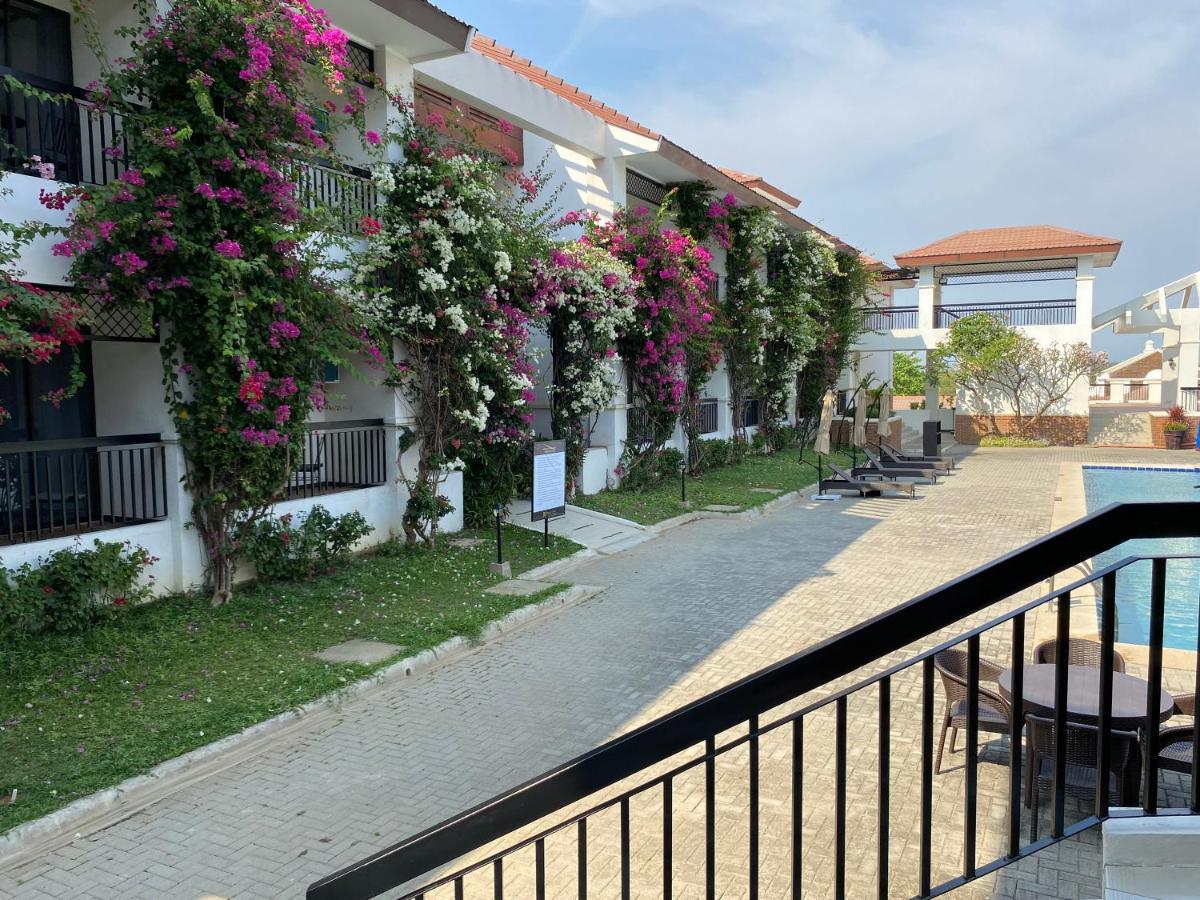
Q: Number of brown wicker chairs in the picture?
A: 4